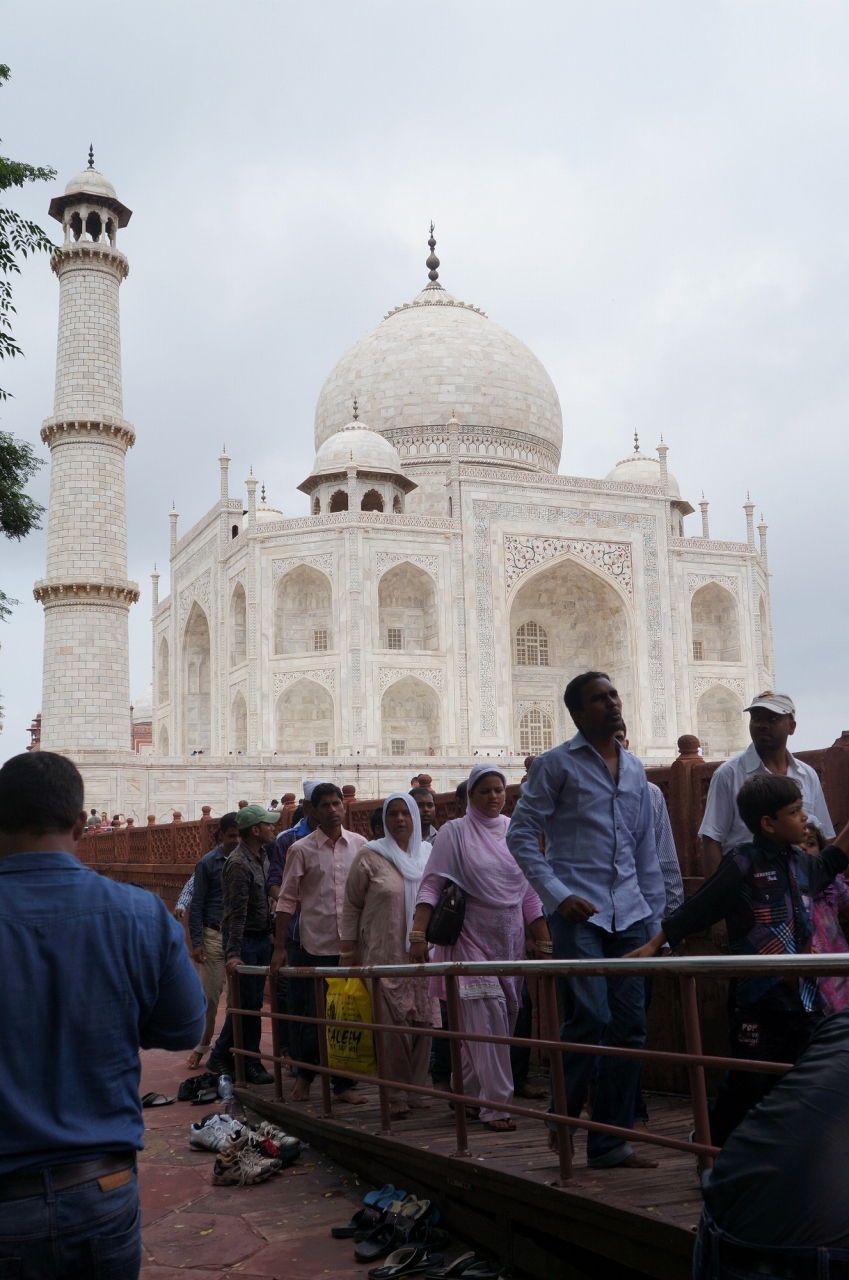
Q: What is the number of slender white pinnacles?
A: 10